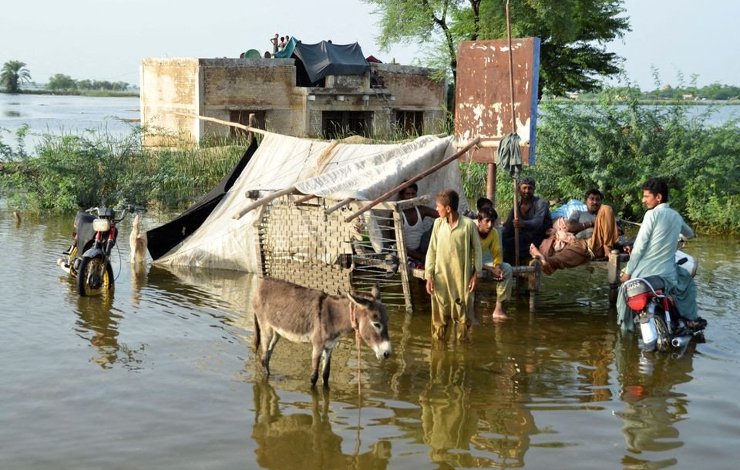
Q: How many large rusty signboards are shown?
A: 1